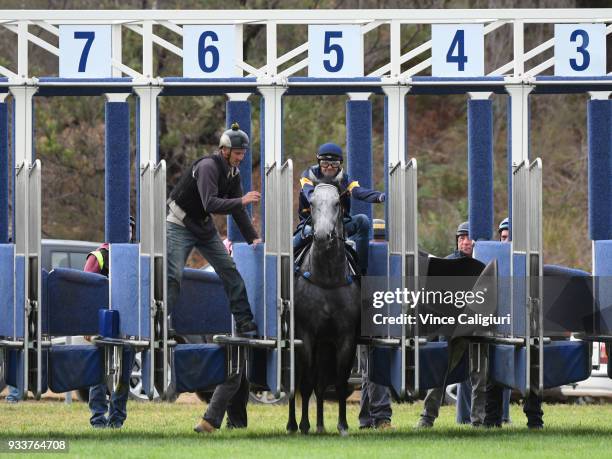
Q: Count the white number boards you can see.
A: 5